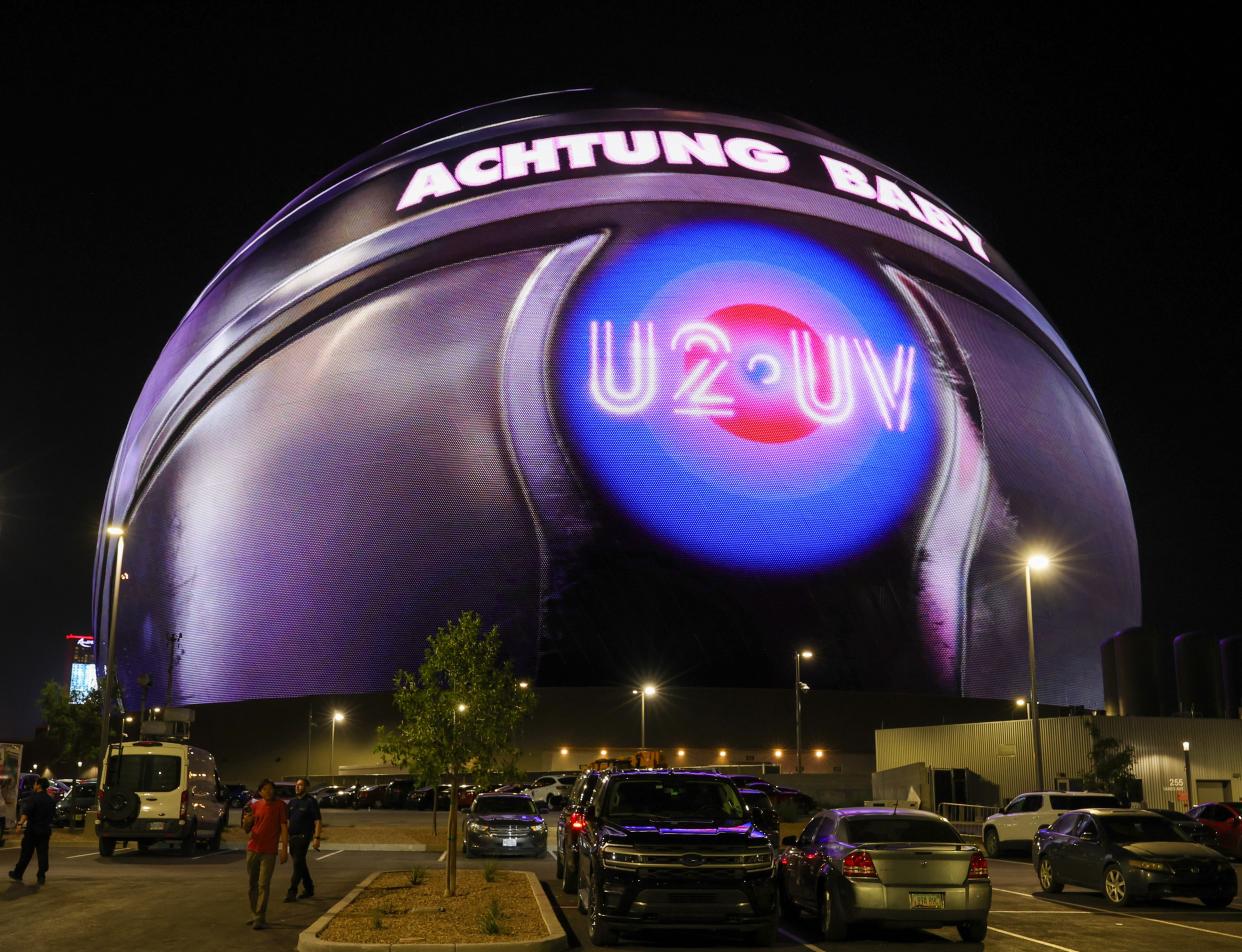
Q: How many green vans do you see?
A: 0